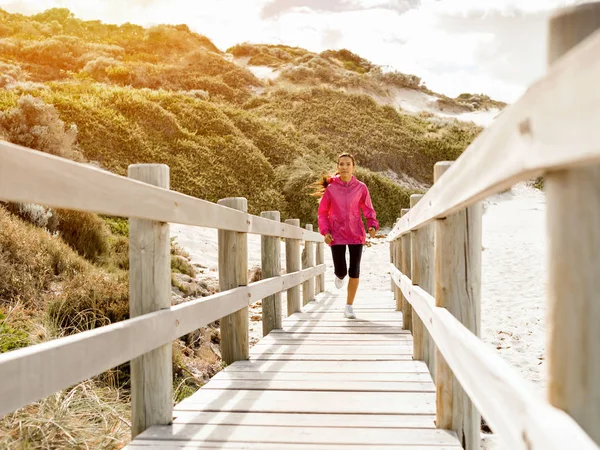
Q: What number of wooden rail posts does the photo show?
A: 13